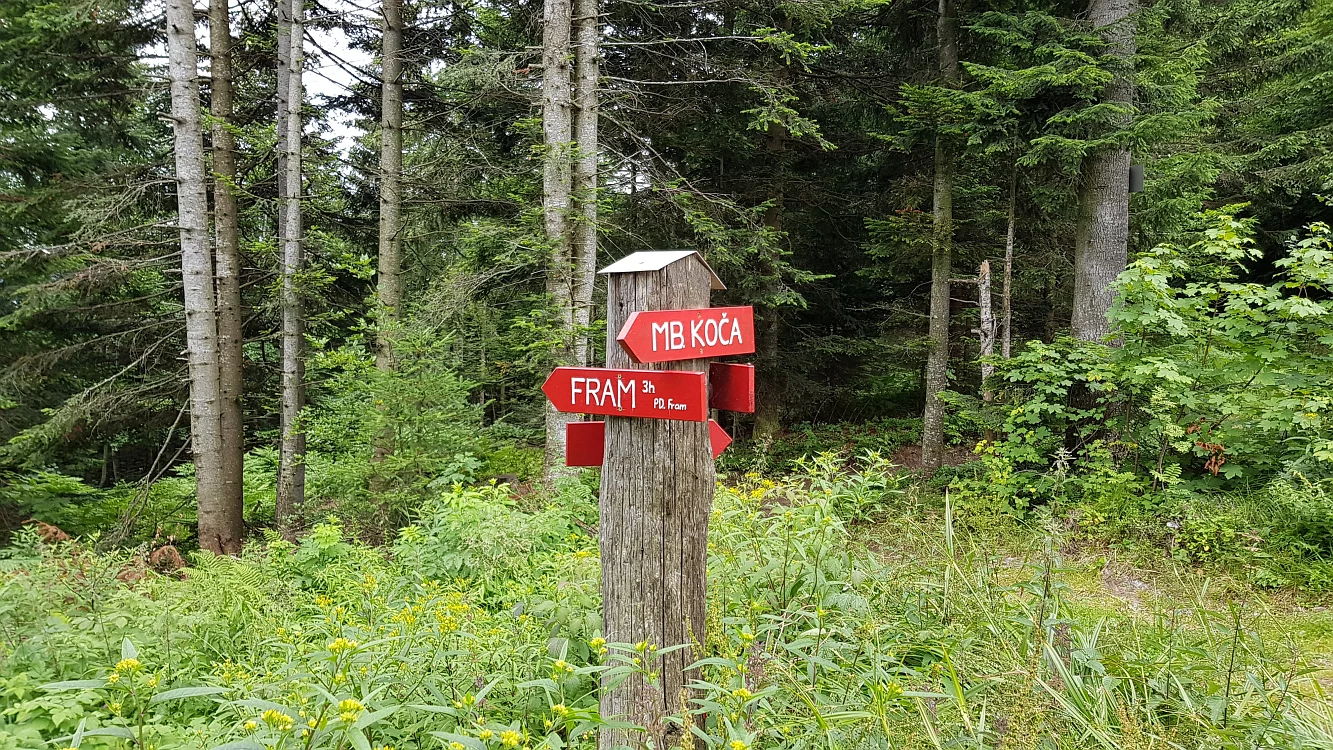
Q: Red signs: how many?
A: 4